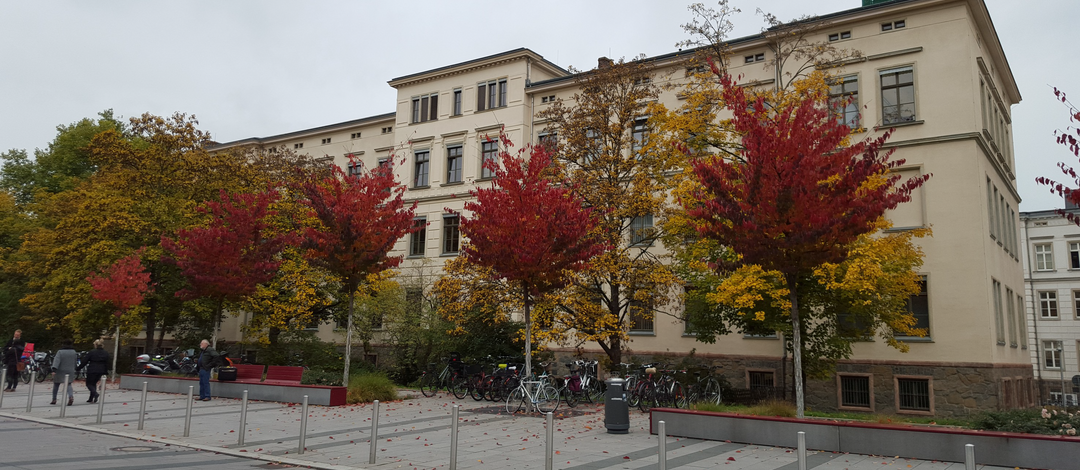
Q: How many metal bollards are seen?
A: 14